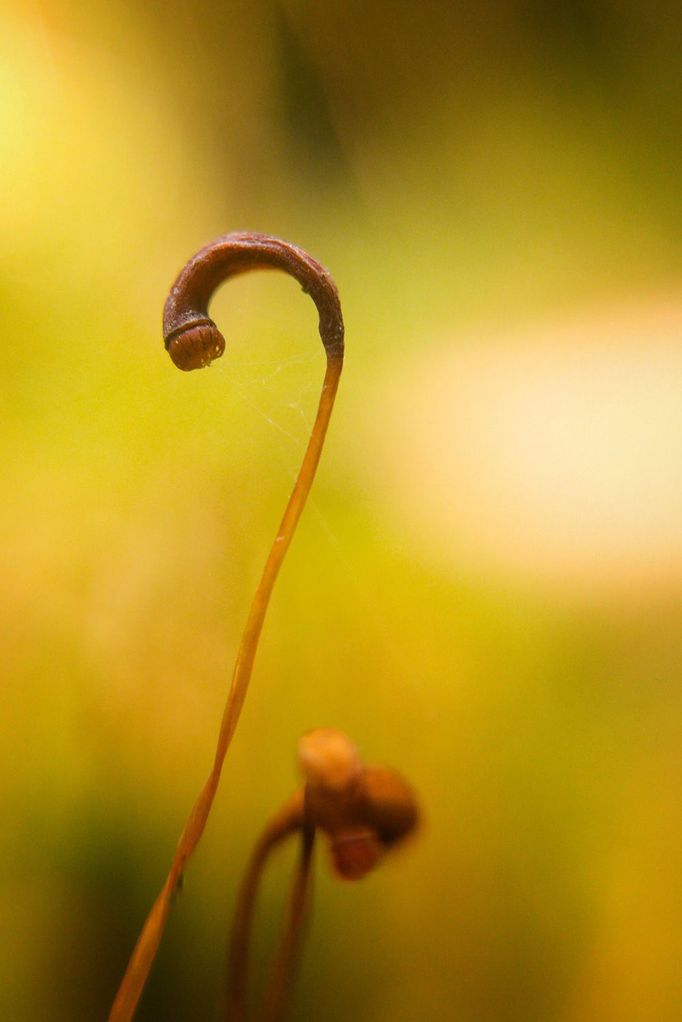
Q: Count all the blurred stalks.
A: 2